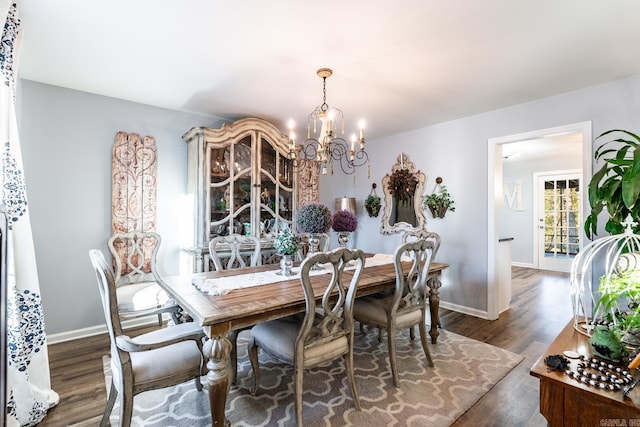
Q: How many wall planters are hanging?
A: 2